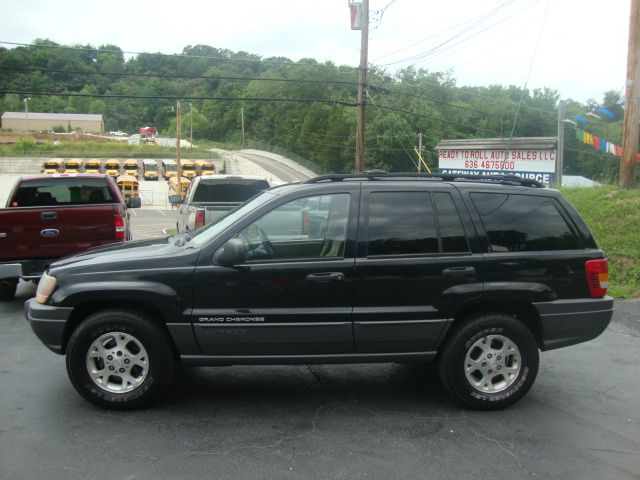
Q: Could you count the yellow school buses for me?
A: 11